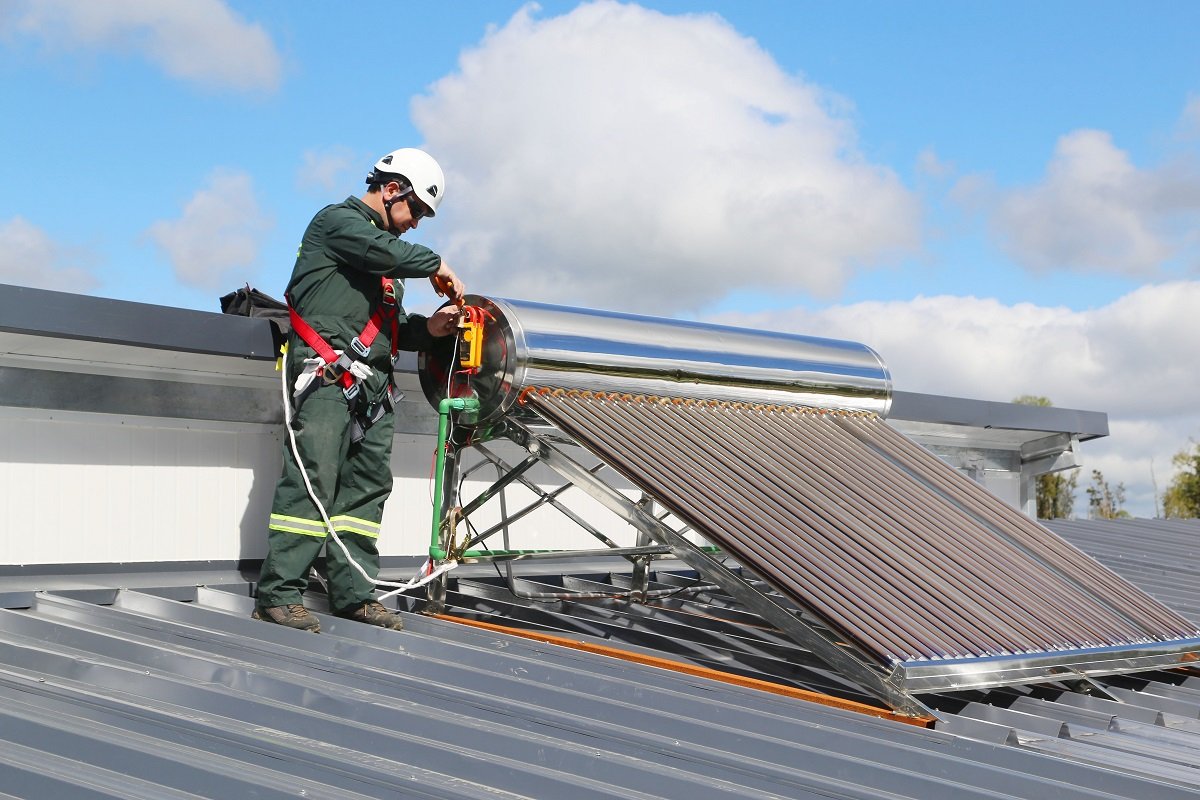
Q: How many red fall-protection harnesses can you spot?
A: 1